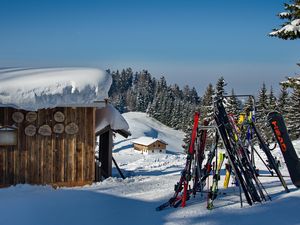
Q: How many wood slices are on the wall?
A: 7